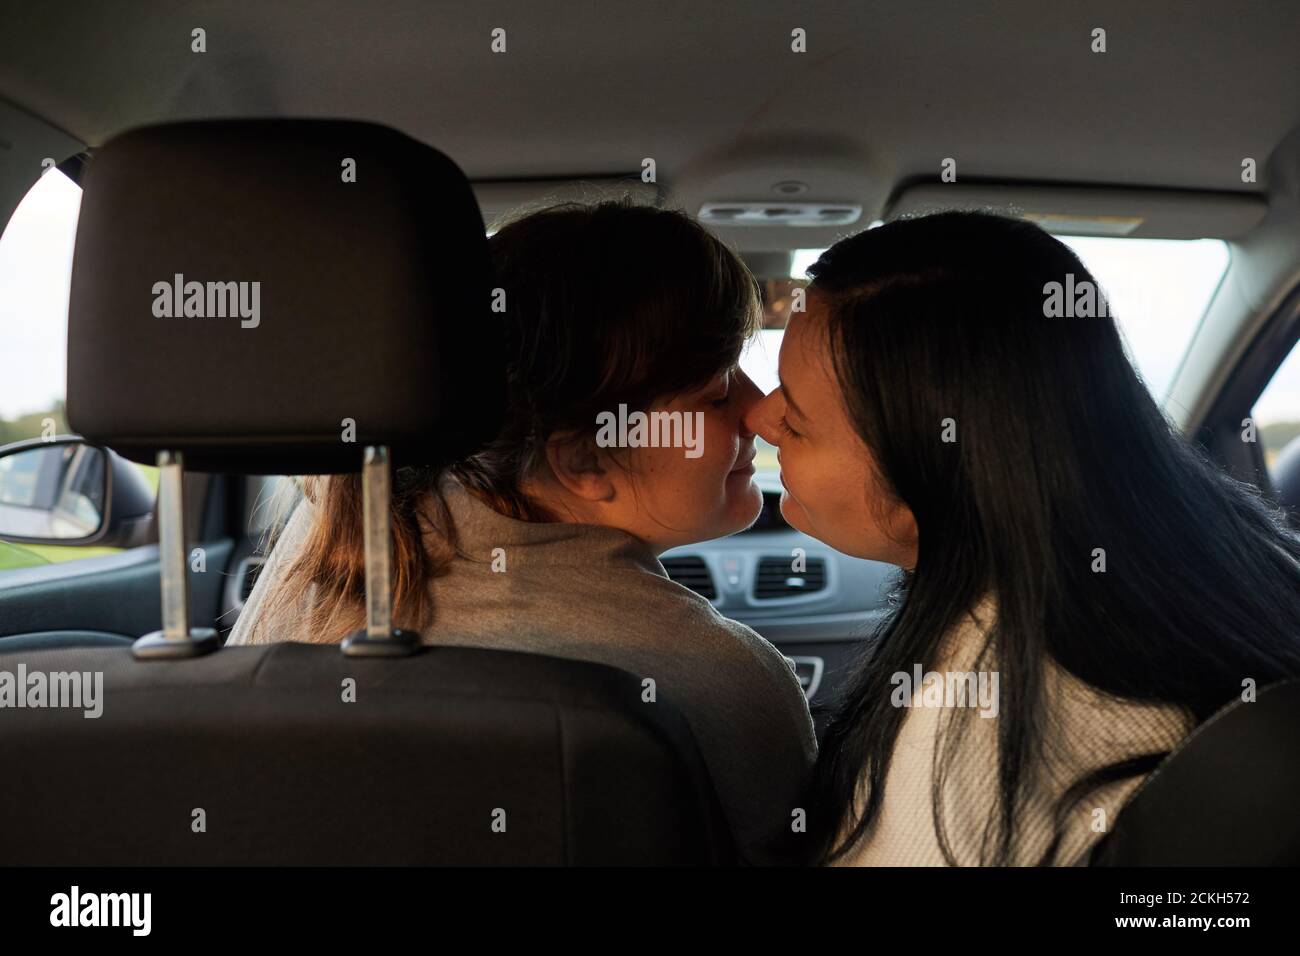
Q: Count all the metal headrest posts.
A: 2